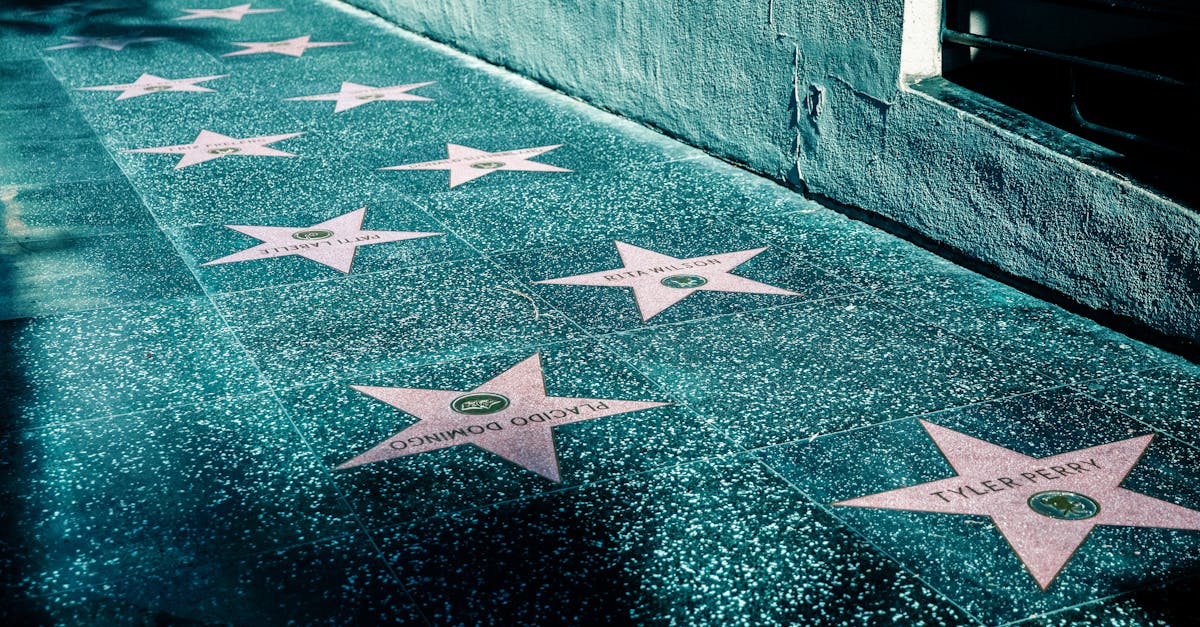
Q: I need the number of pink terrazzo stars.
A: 11